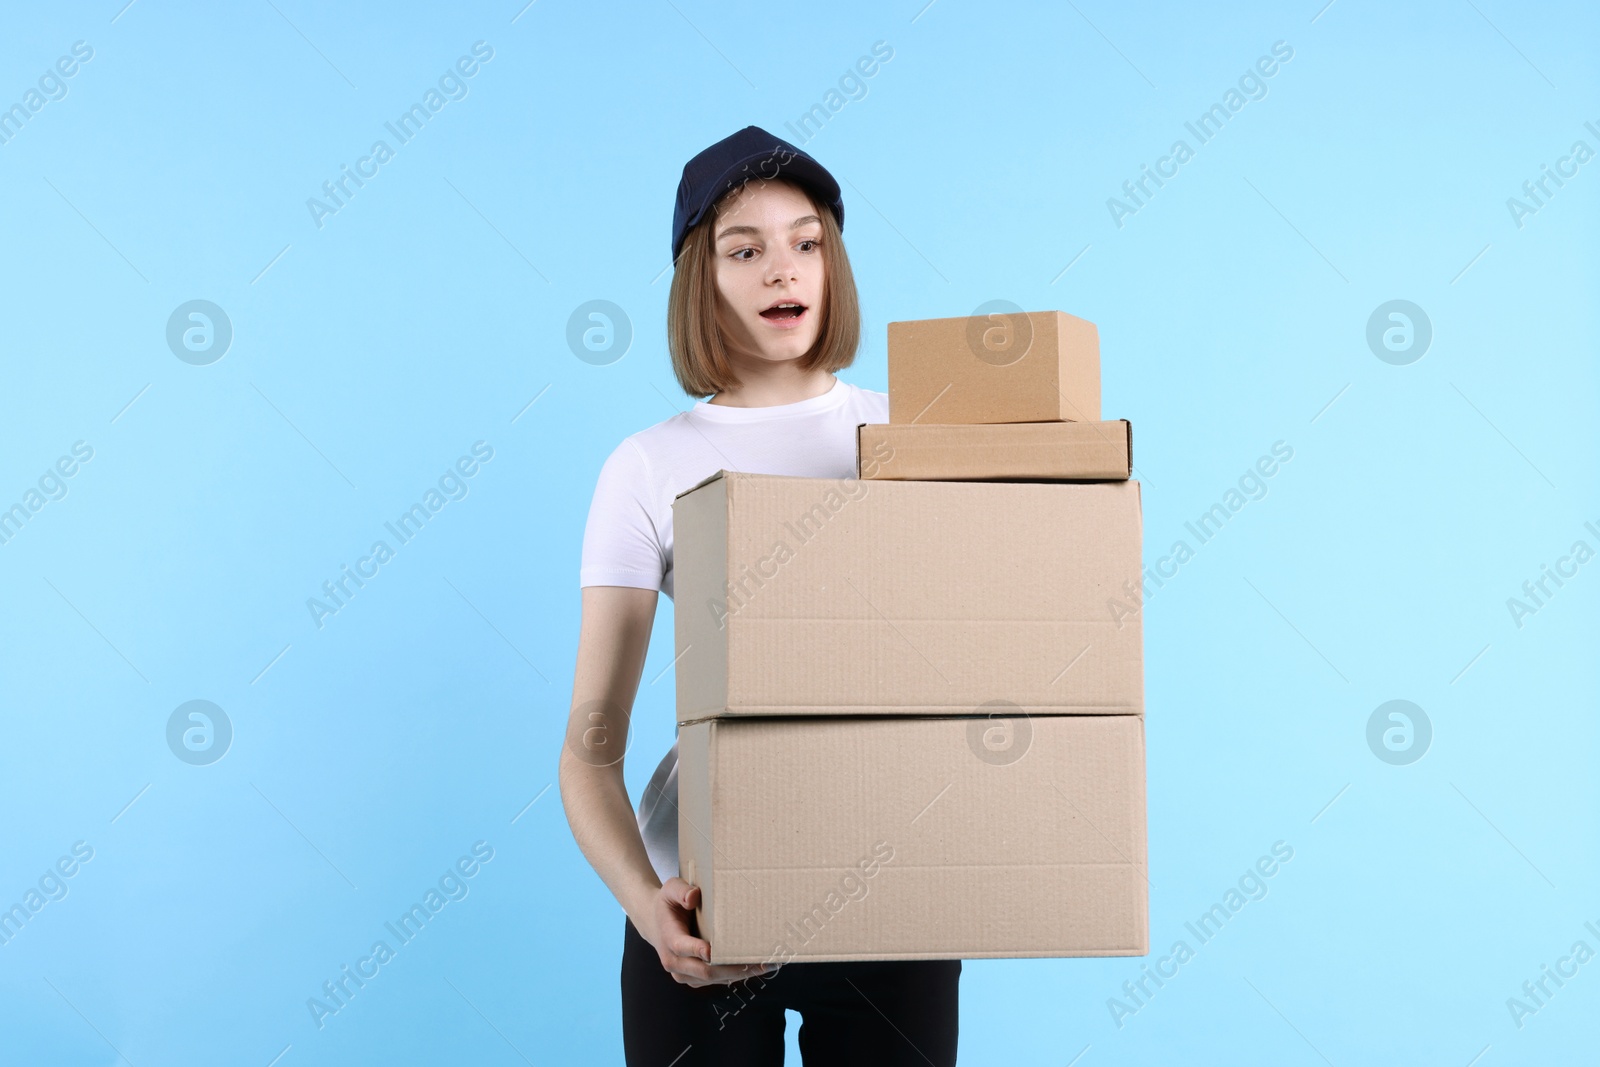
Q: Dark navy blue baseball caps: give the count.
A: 1